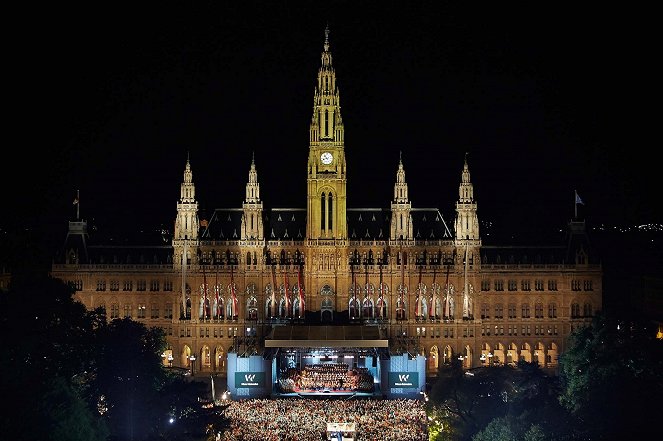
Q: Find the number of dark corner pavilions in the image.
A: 2